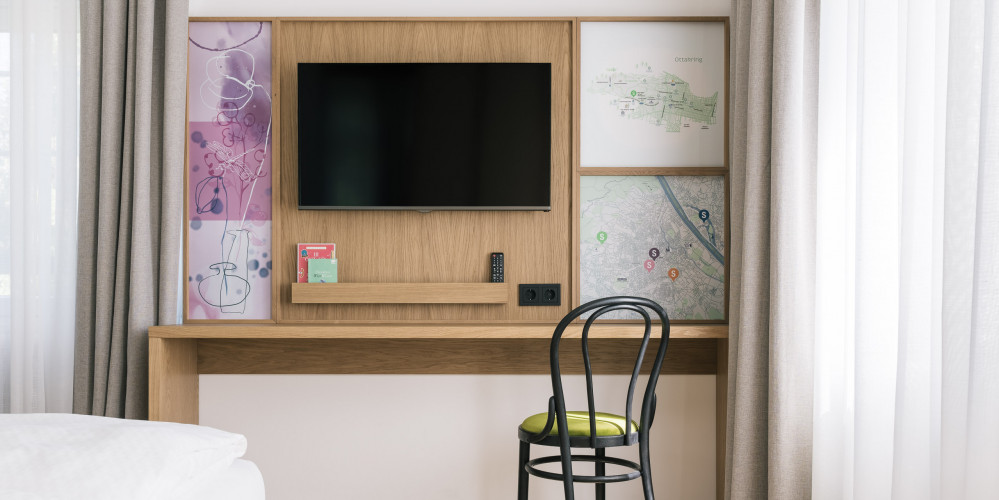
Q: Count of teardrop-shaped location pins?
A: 6